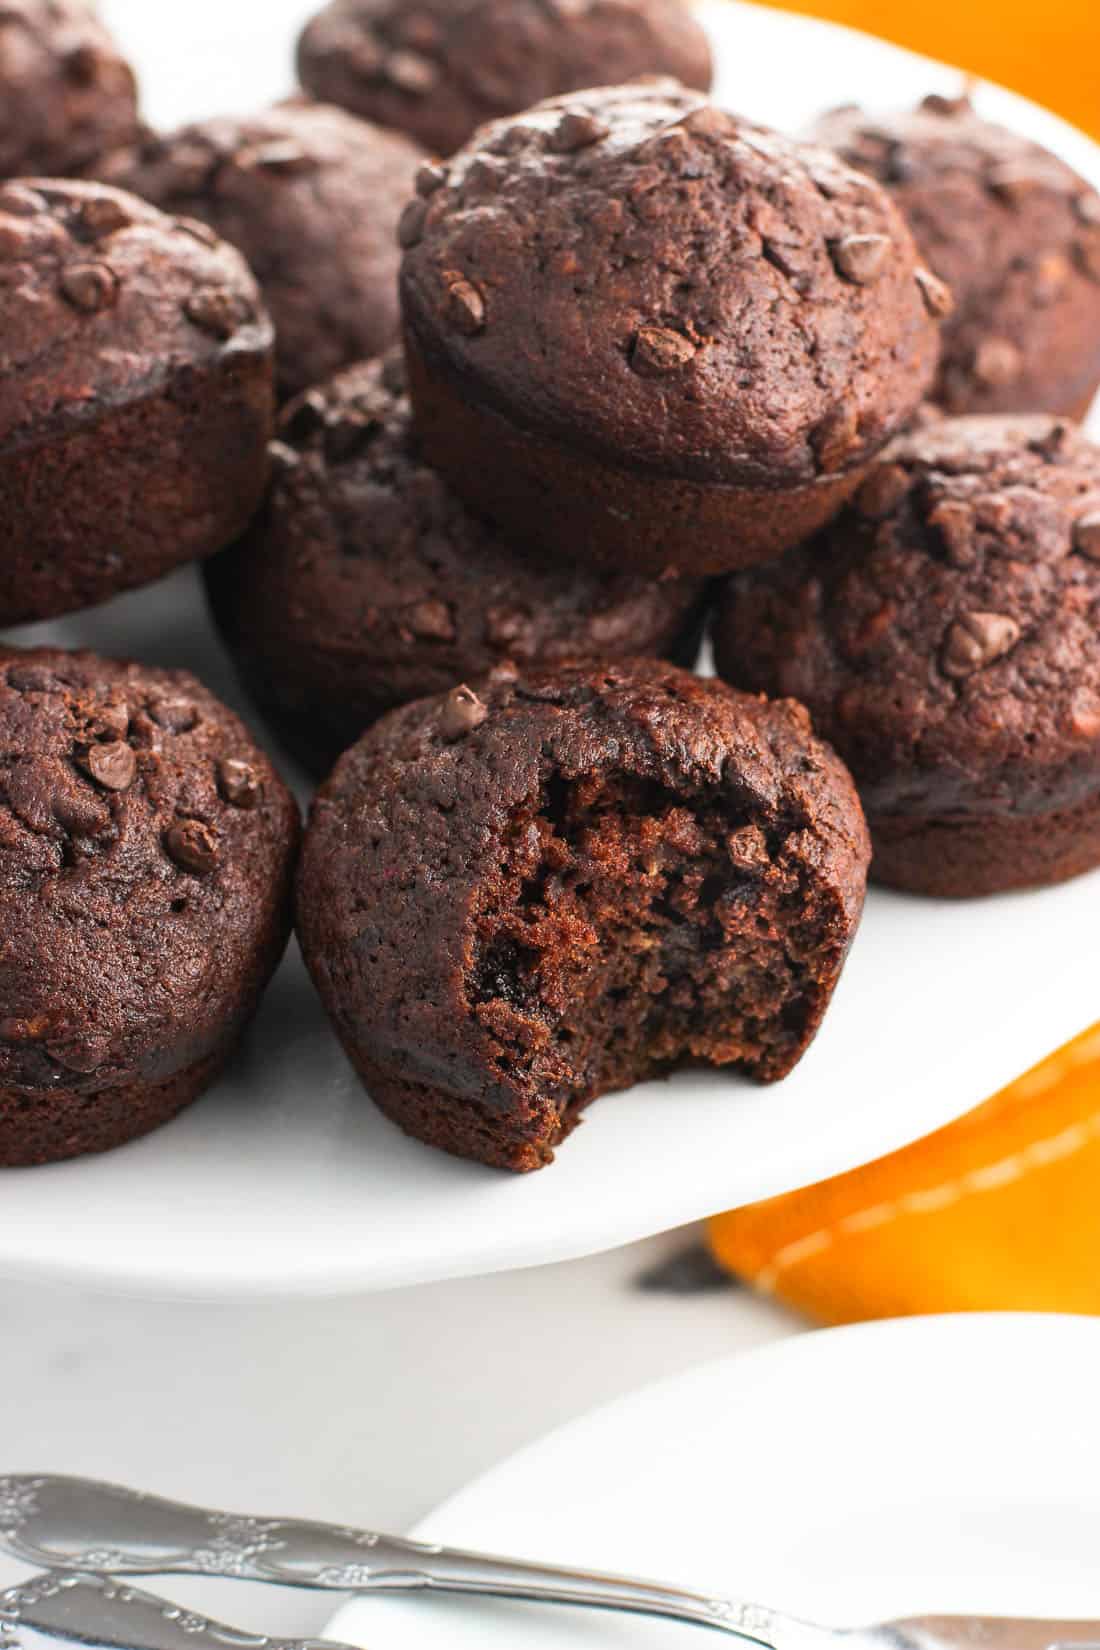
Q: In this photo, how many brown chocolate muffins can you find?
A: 10